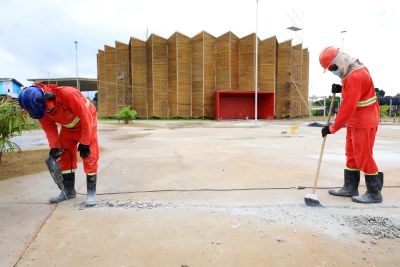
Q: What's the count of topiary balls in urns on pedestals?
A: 0